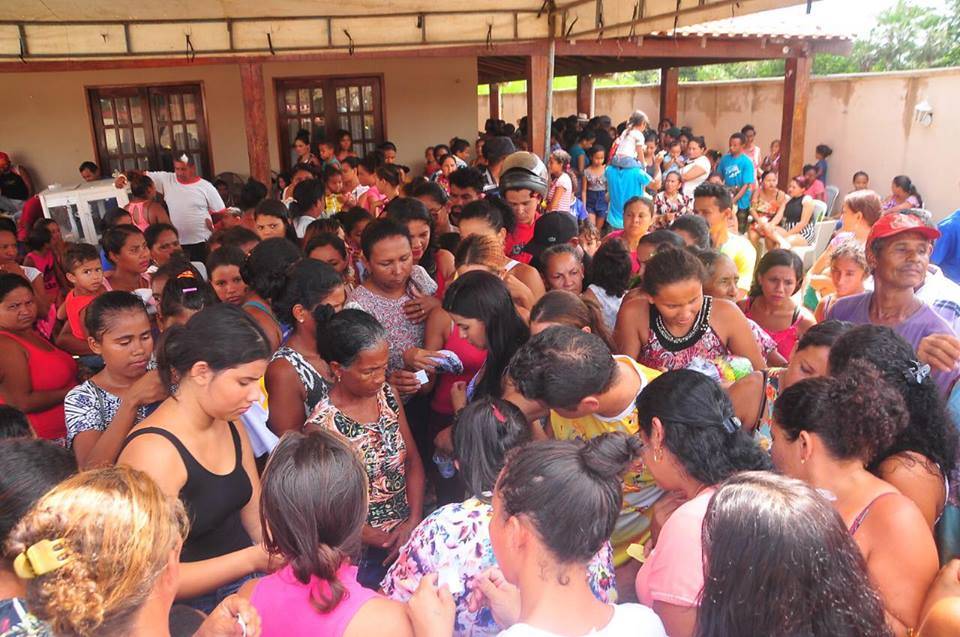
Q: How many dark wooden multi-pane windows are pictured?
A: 2